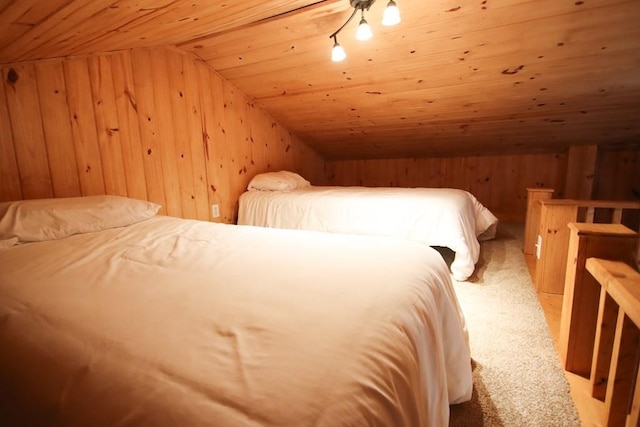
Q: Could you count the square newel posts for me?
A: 3